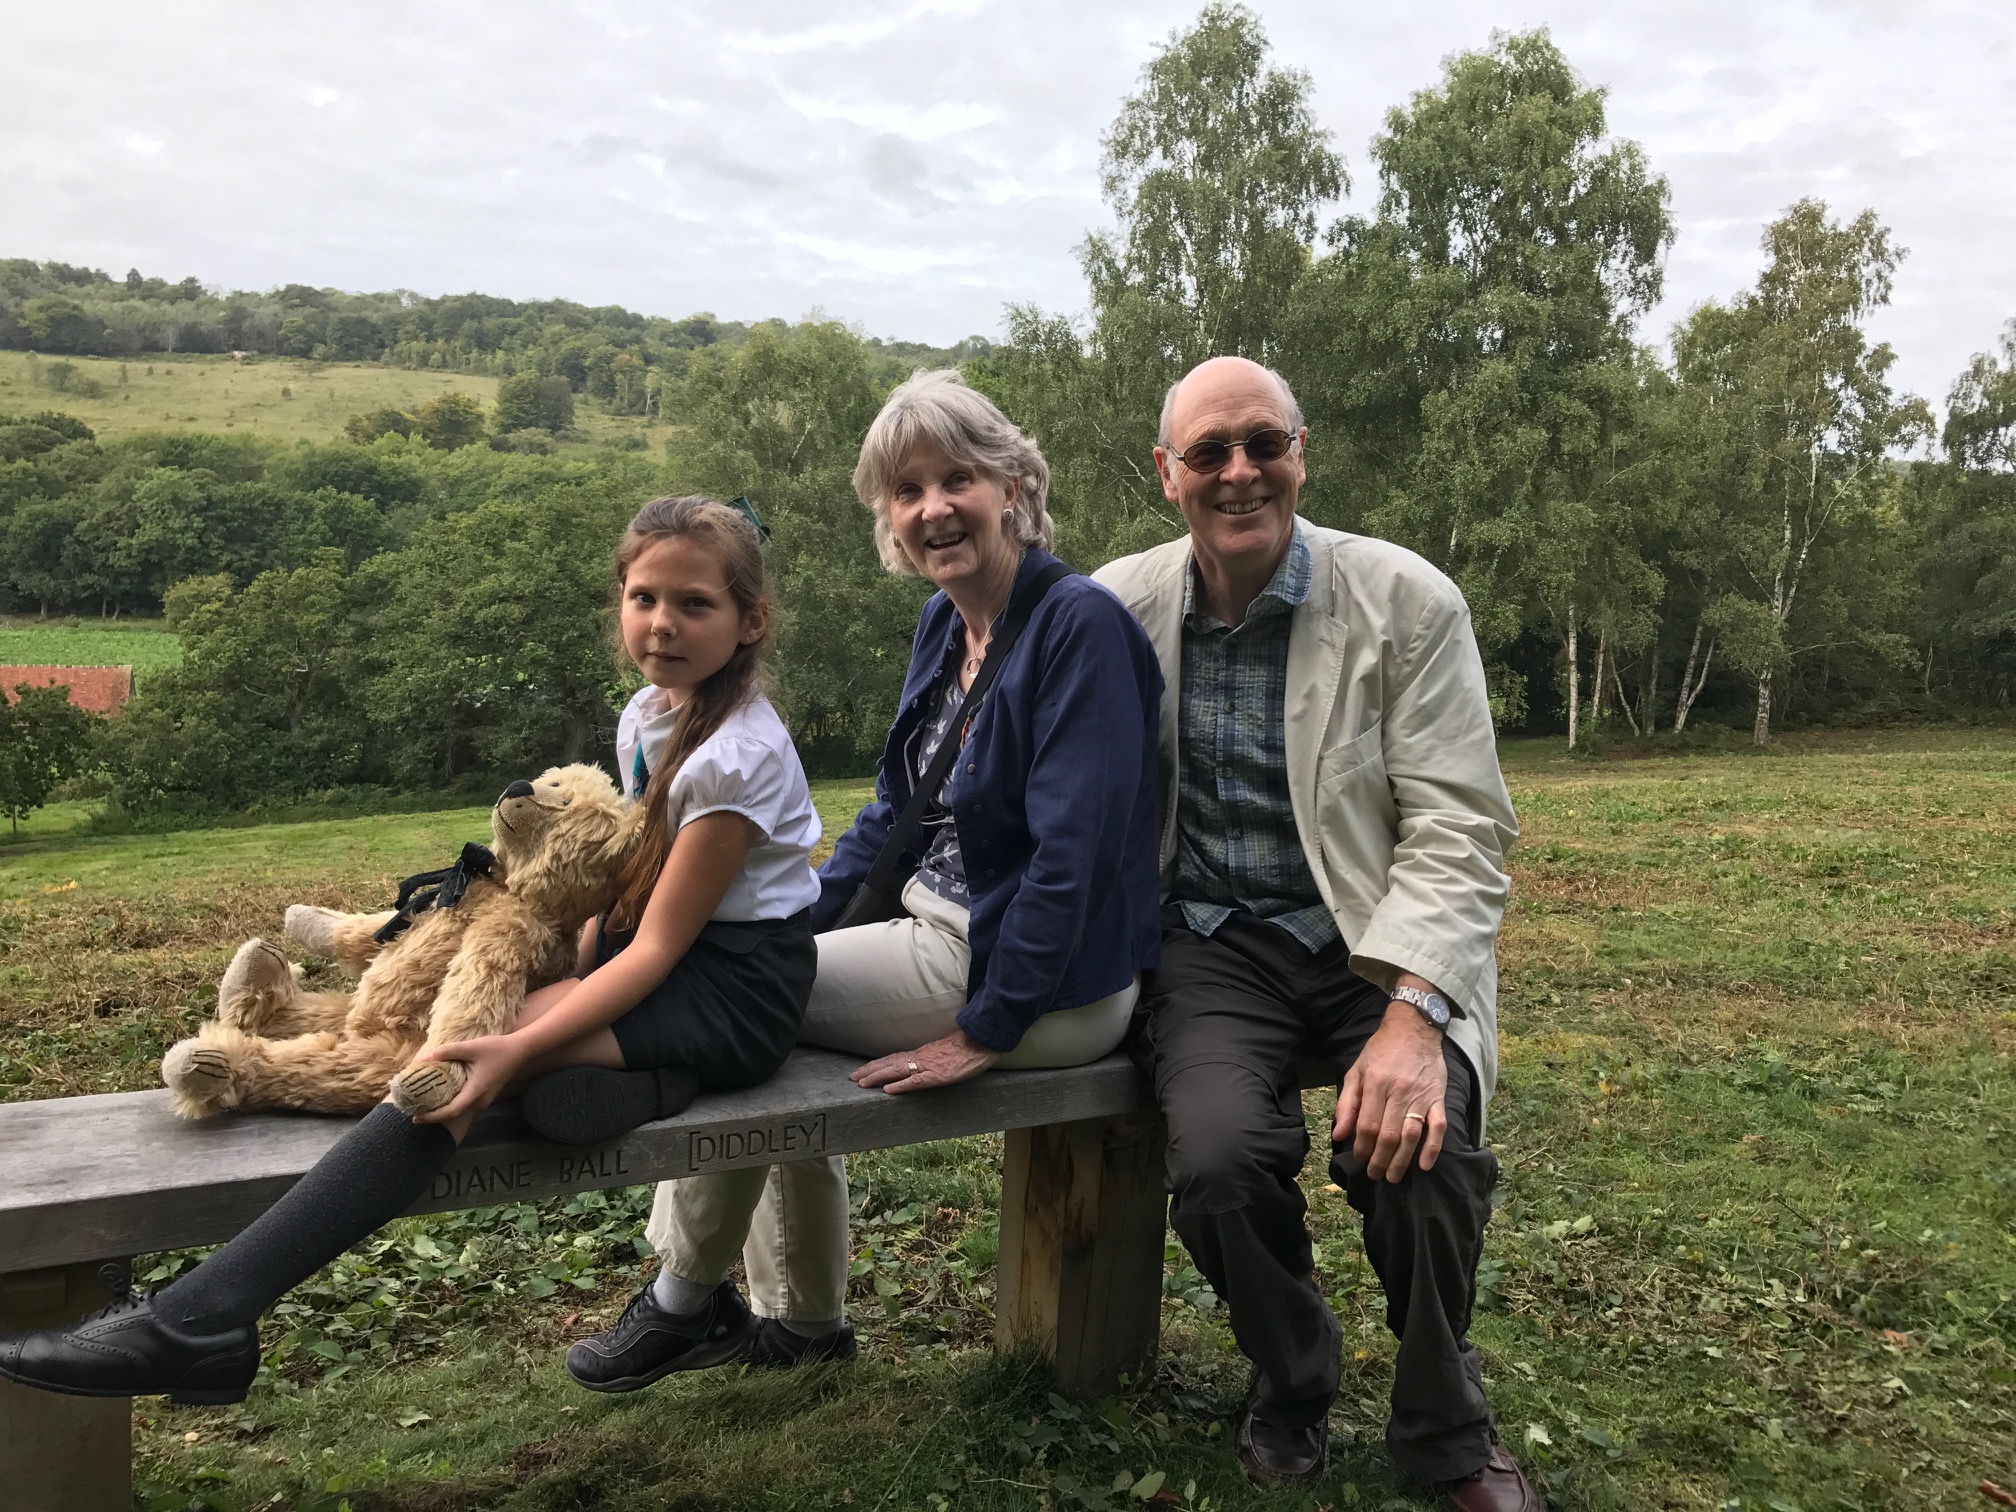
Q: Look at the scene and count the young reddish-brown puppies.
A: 0